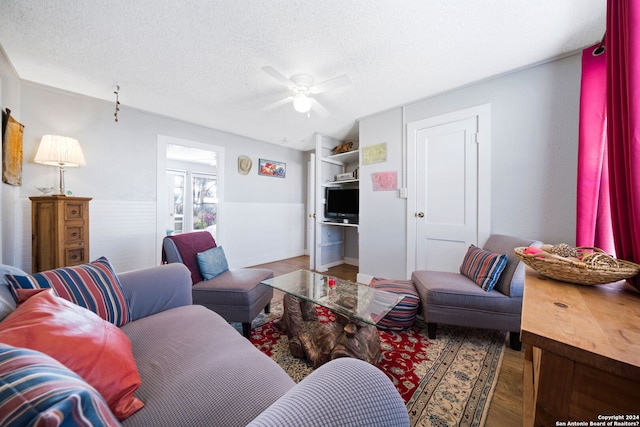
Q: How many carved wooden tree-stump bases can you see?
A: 1